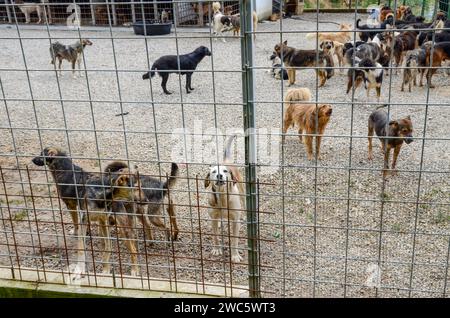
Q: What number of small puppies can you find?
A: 0